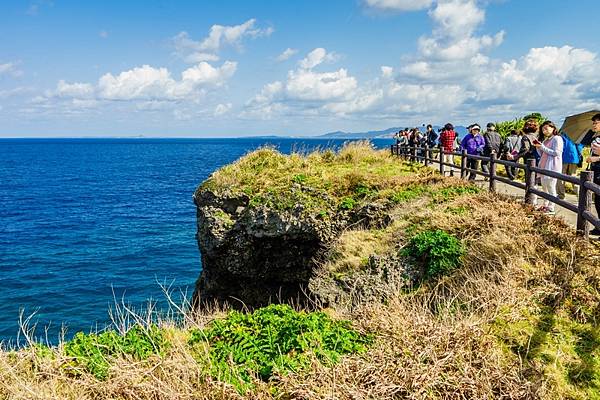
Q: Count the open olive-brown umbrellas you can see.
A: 1